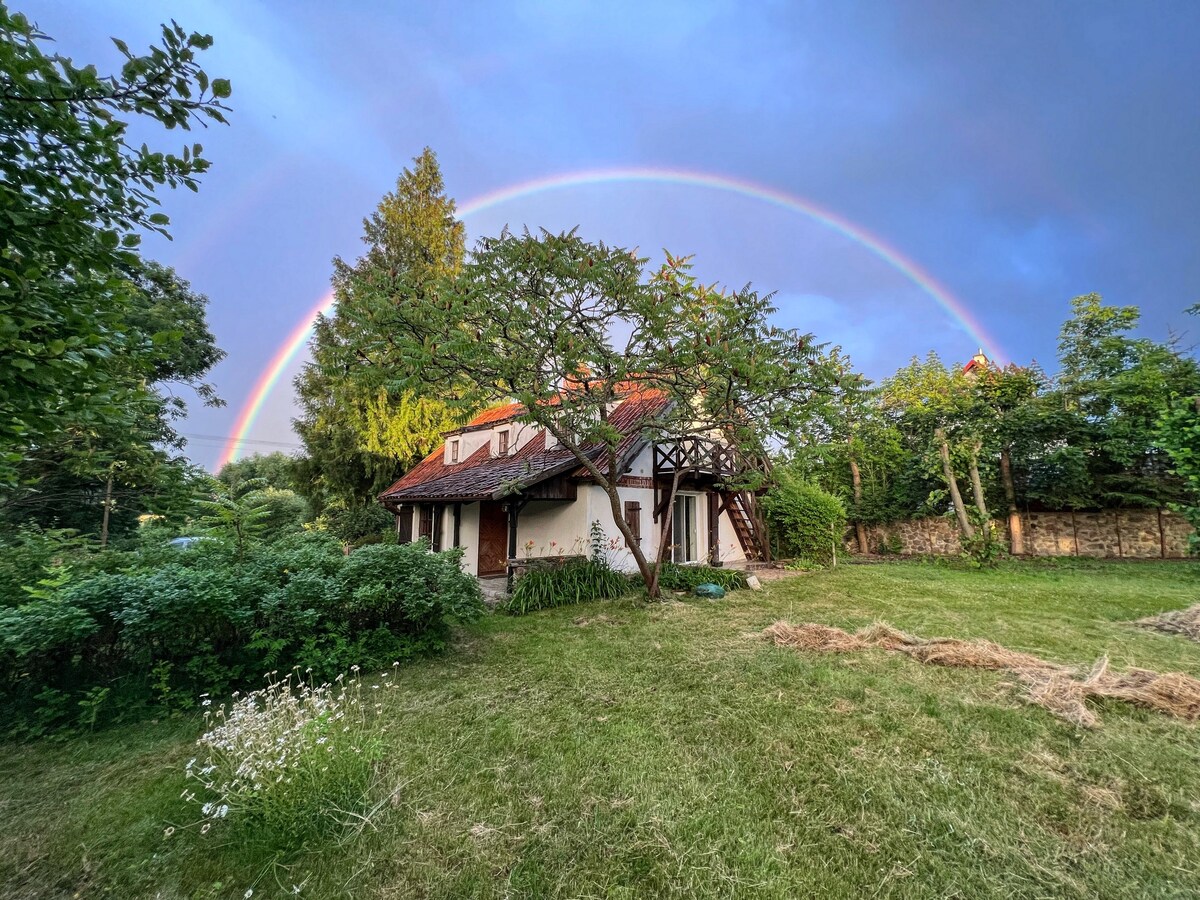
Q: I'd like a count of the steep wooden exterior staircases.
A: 1